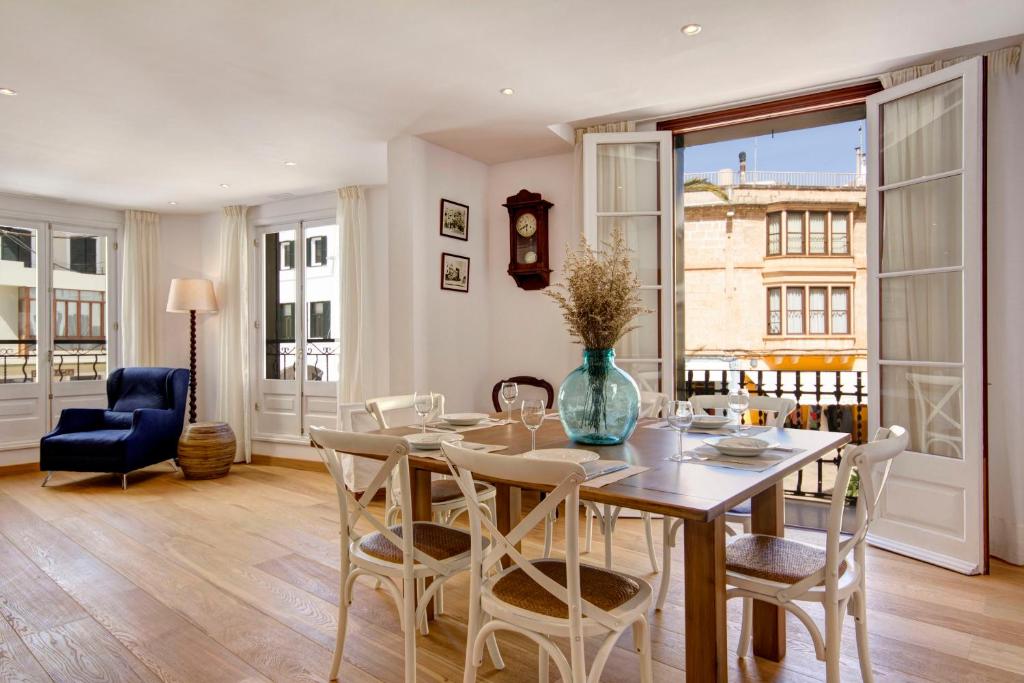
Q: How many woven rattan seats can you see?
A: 4